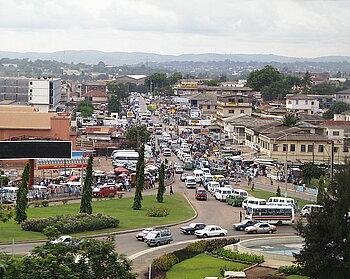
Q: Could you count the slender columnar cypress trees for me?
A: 4